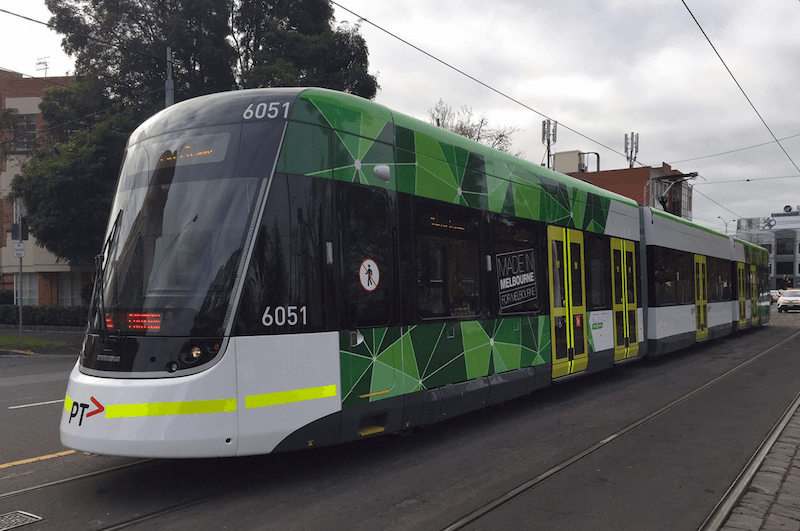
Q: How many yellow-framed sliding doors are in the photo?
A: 5